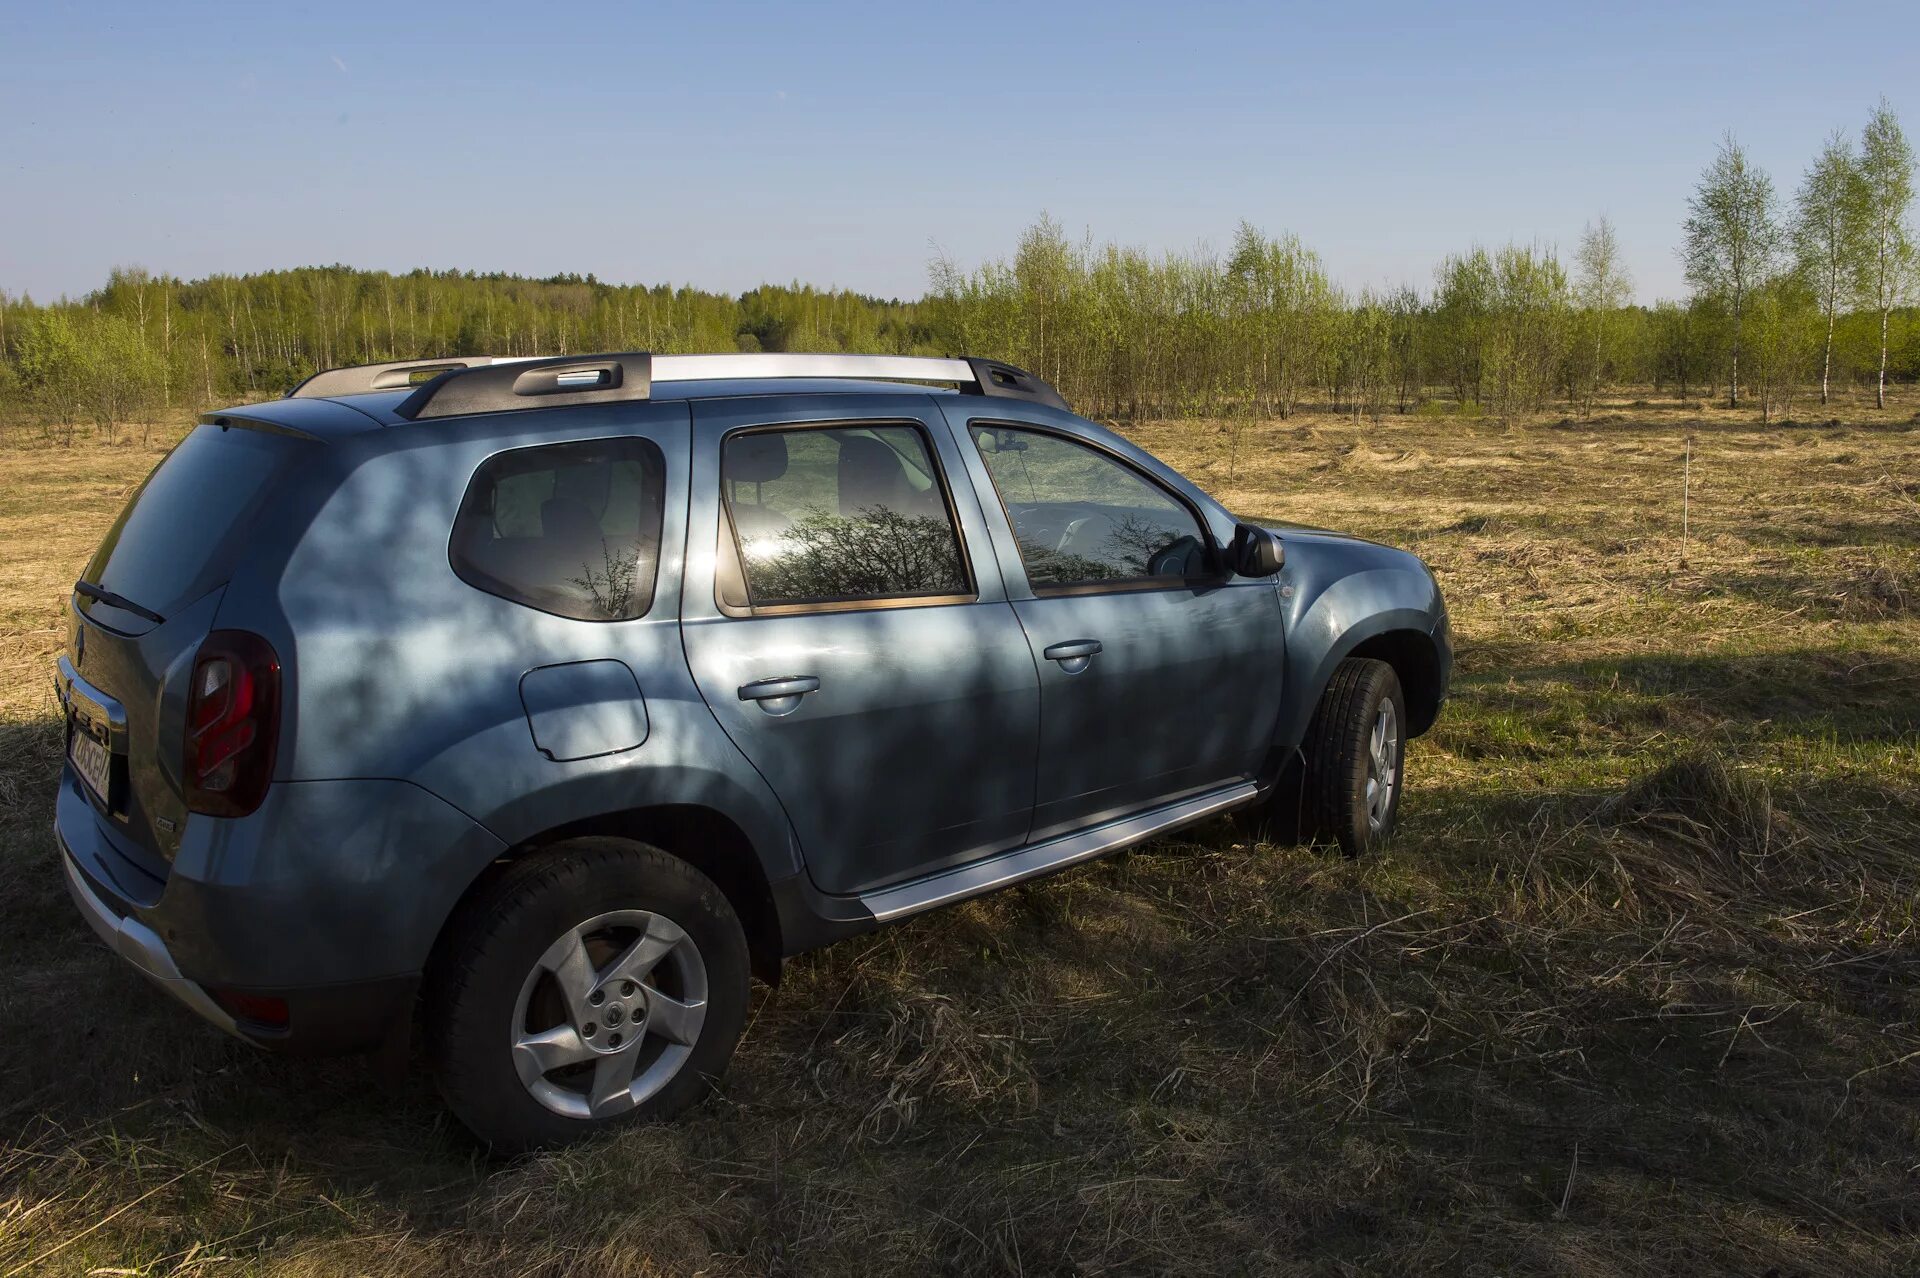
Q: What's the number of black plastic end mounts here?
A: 3